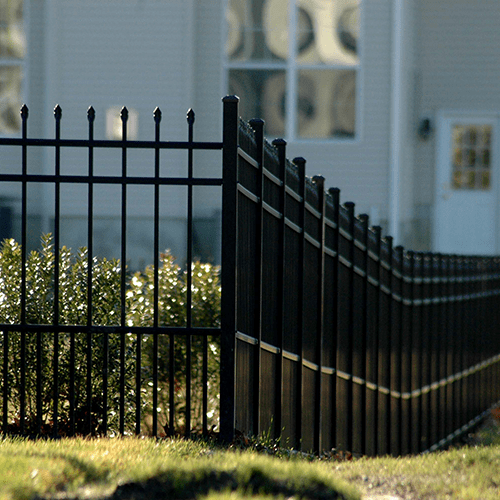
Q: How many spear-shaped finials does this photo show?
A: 6